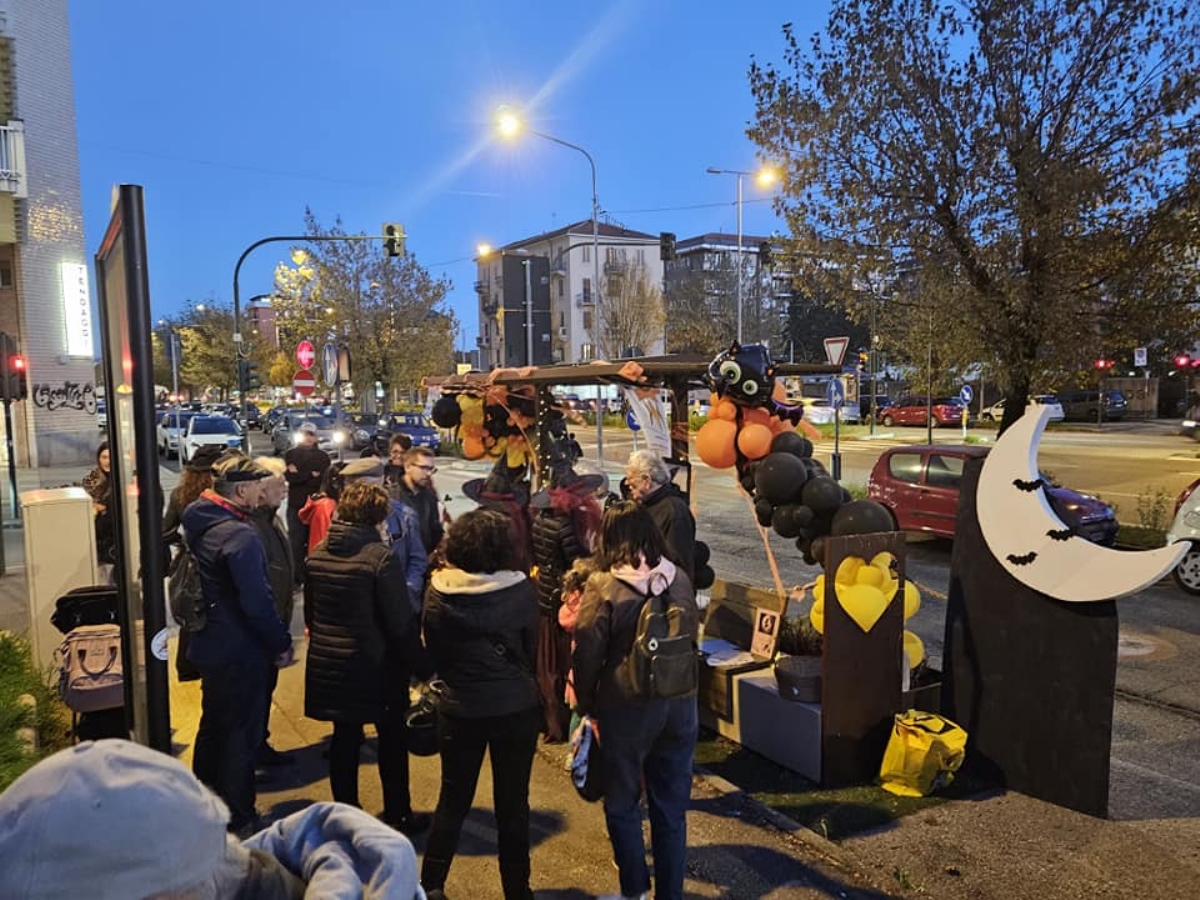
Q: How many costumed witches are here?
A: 2